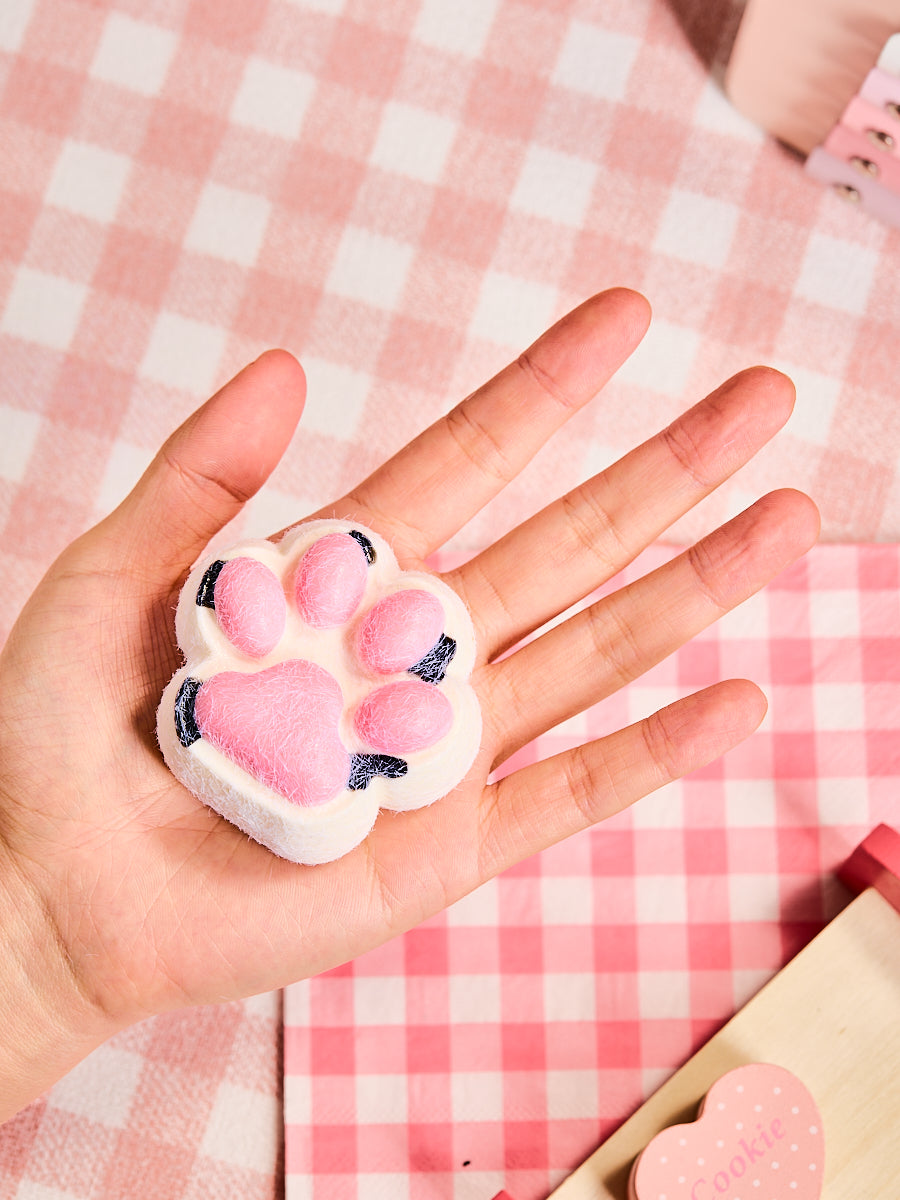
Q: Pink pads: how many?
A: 5